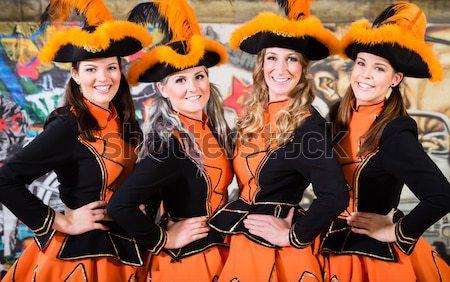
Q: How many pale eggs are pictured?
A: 0